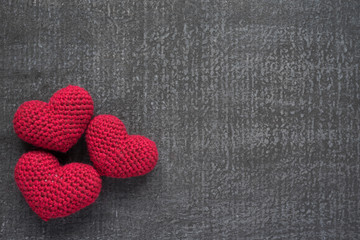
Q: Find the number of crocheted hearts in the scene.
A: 3